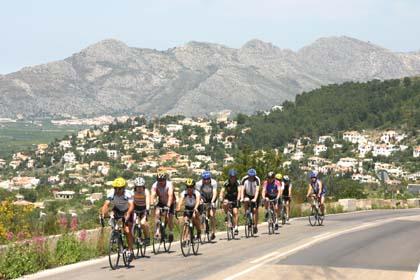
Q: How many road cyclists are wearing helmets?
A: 11